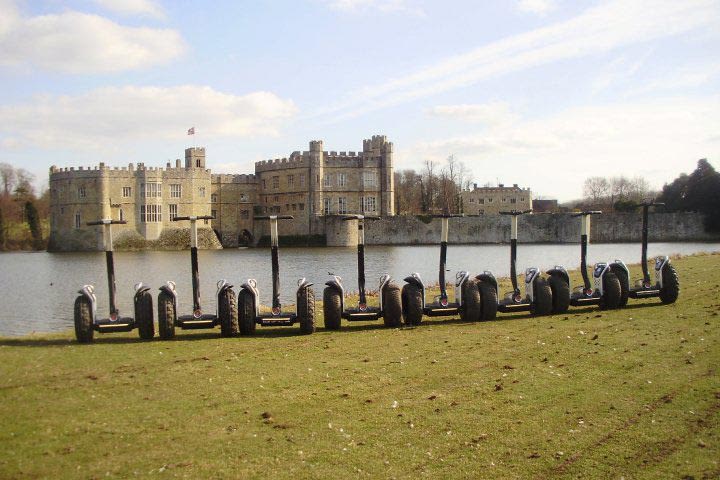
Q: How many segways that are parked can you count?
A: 8